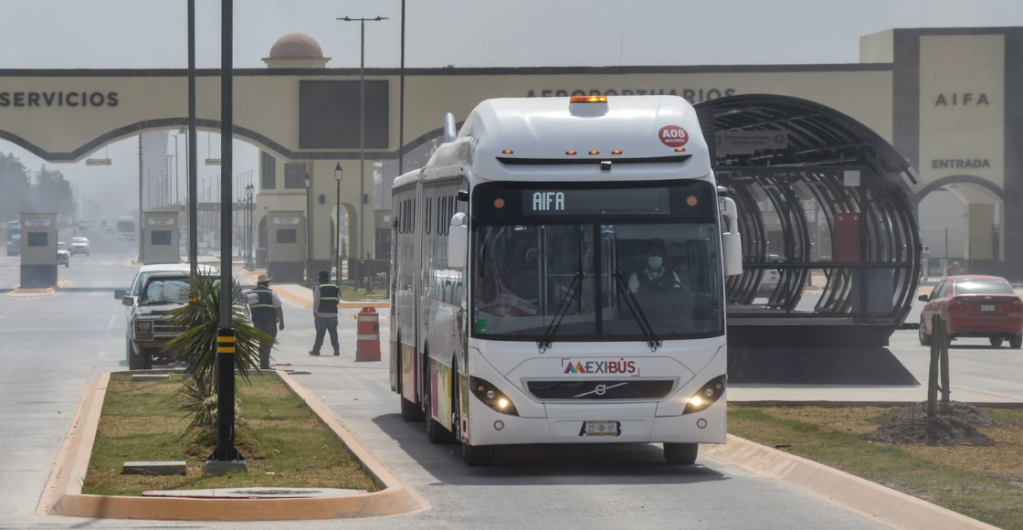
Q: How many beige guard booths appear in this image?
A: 3